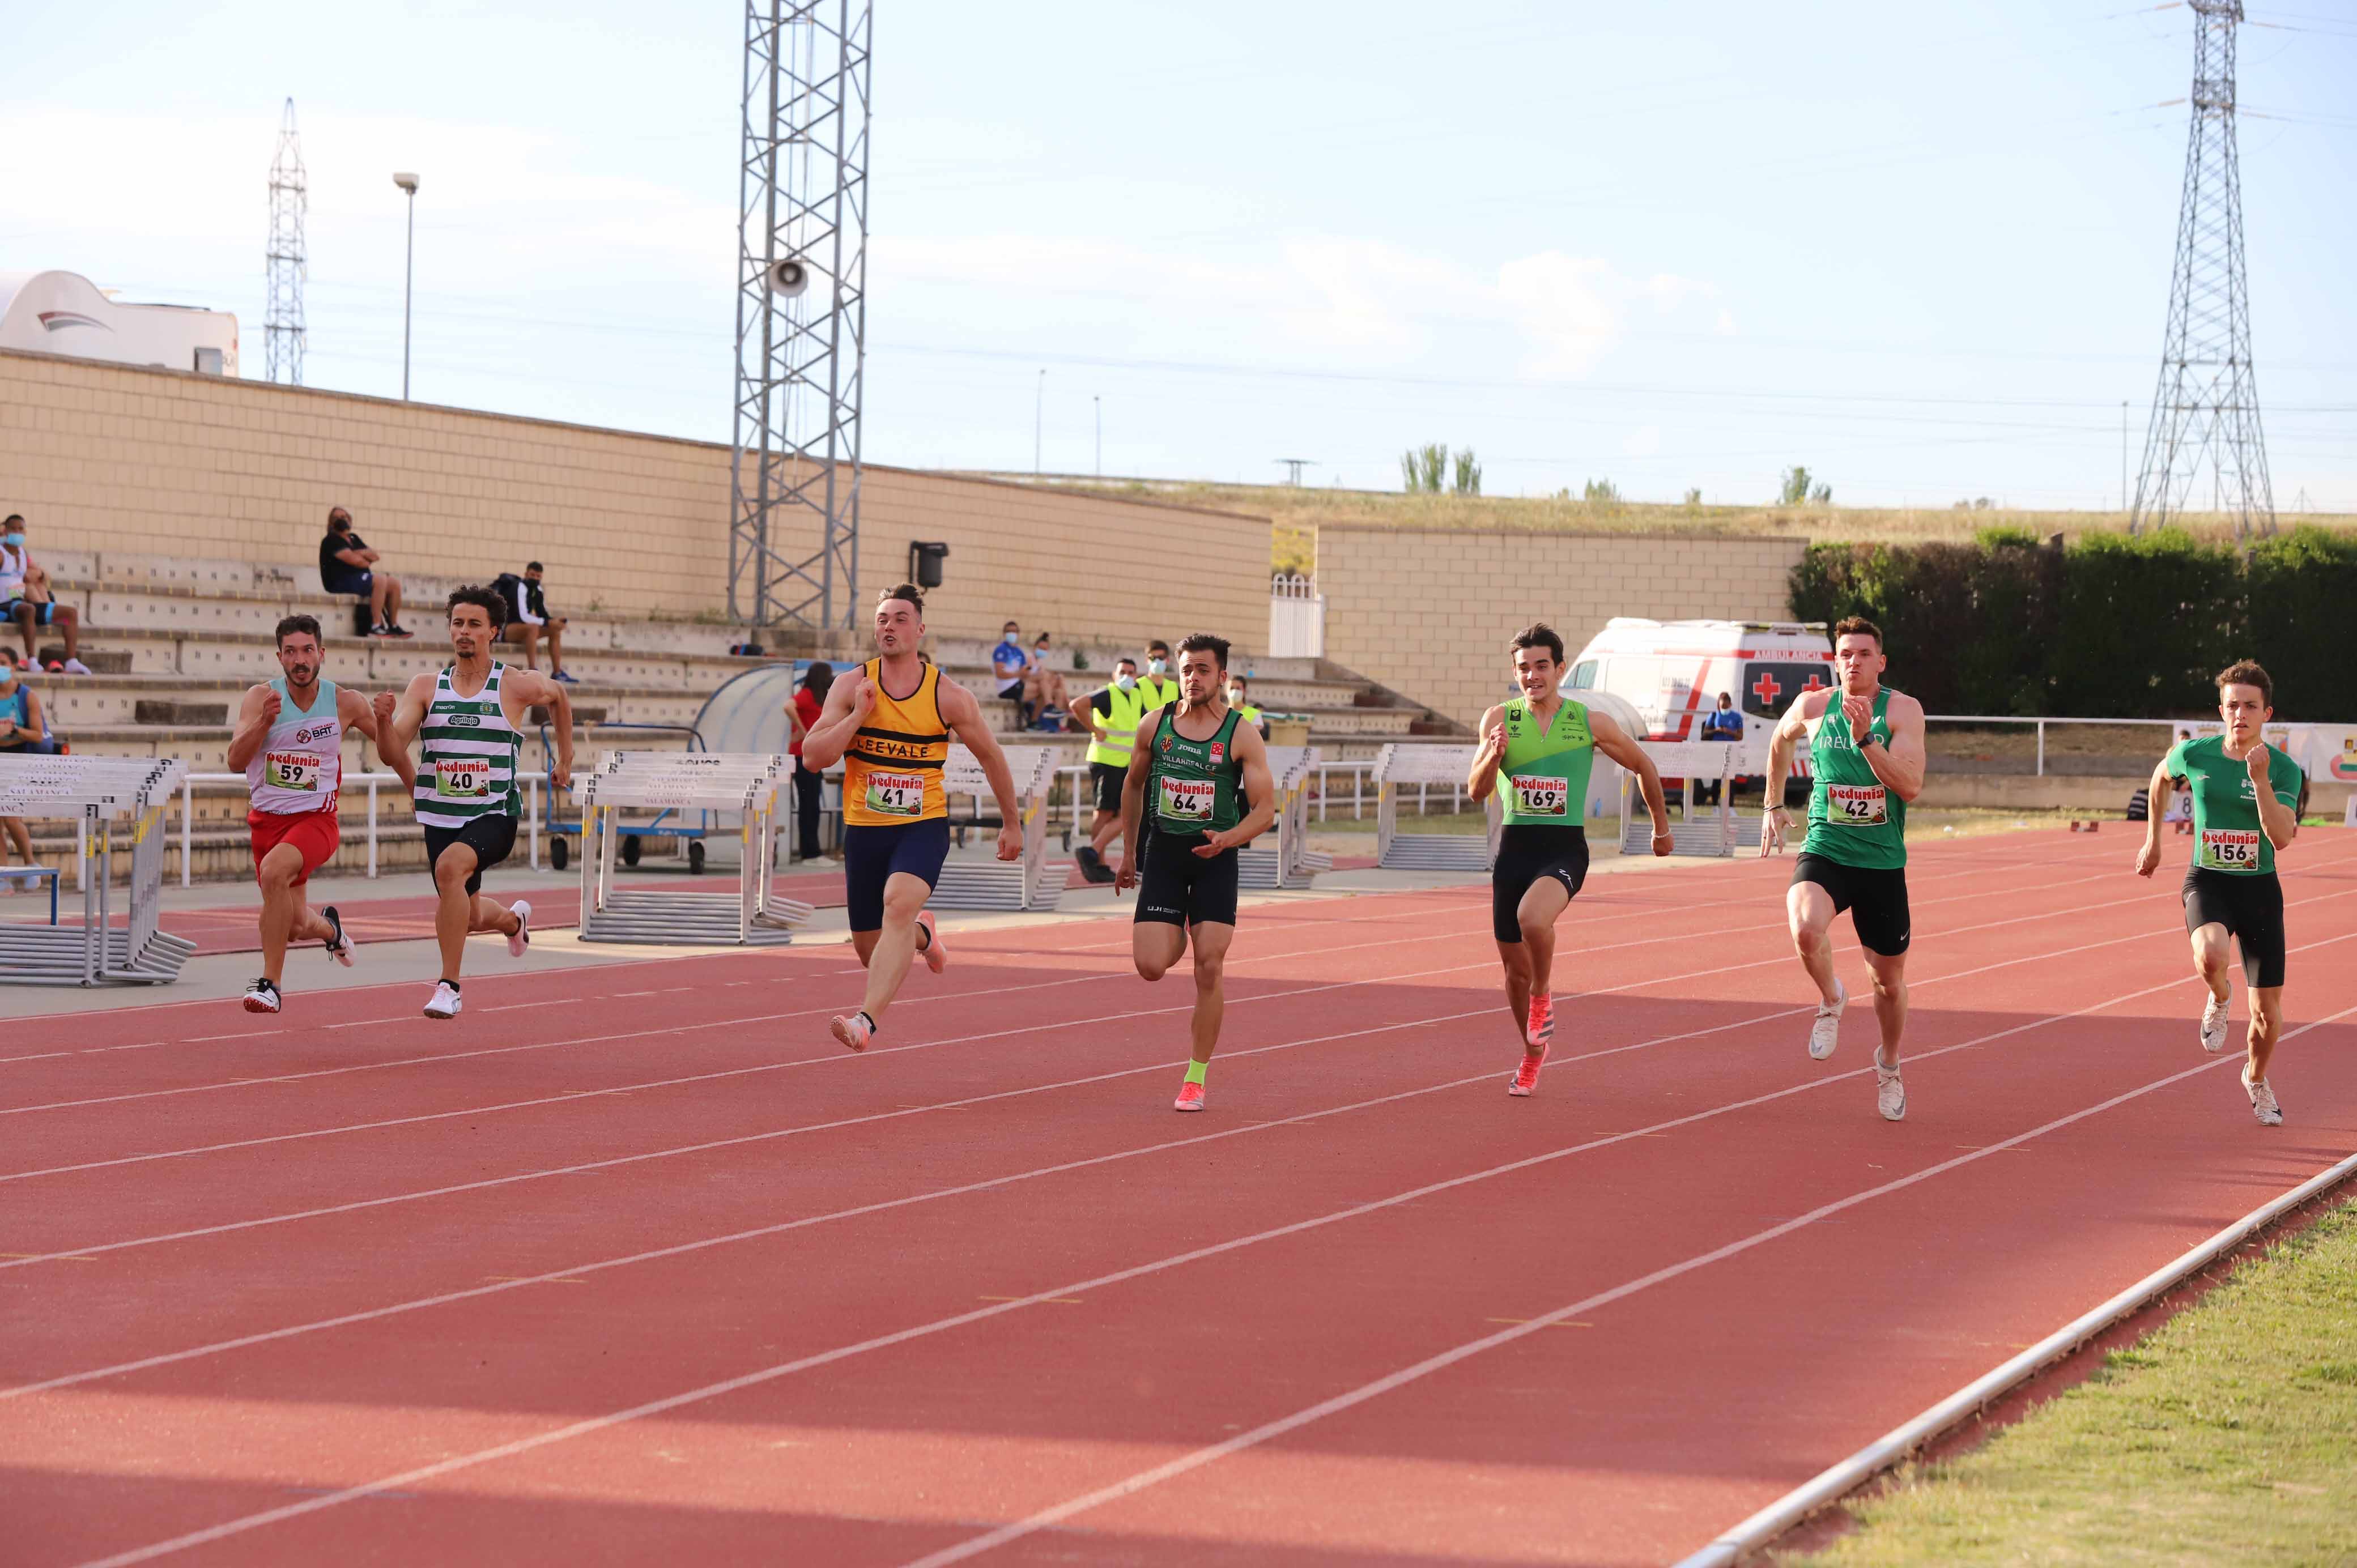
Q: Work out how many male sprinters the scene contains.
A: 7